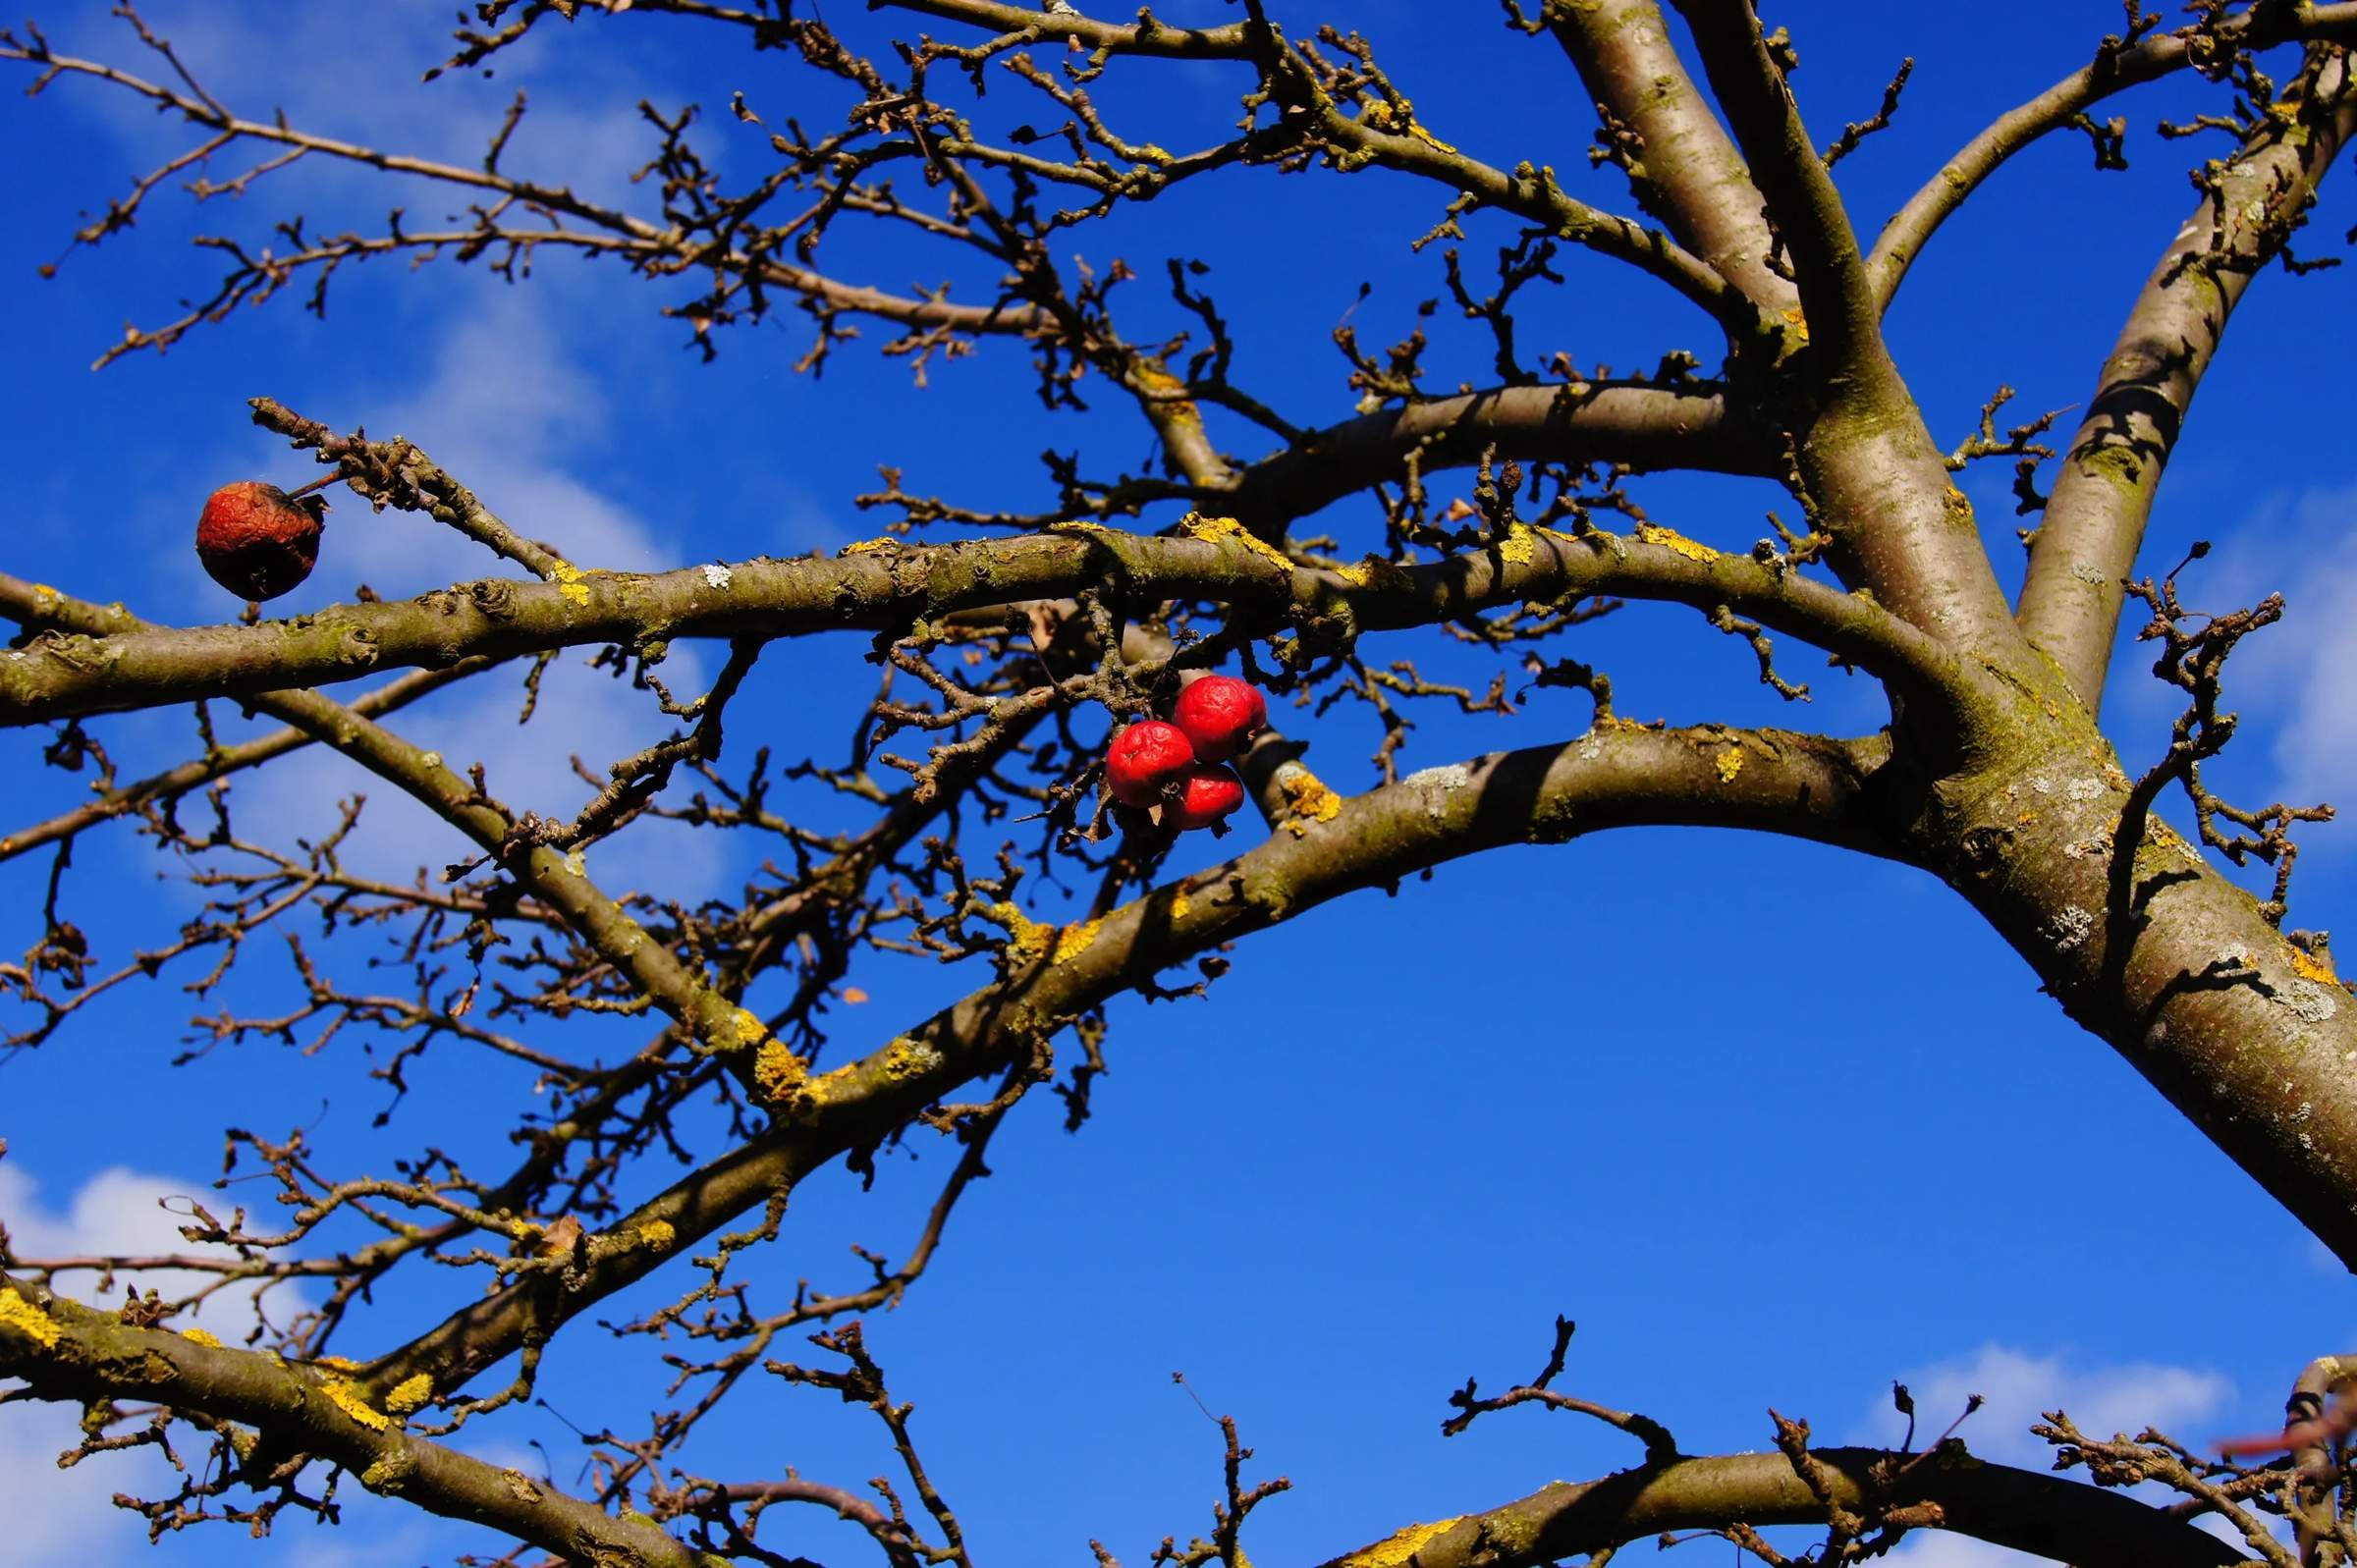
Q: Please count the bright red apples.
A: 3